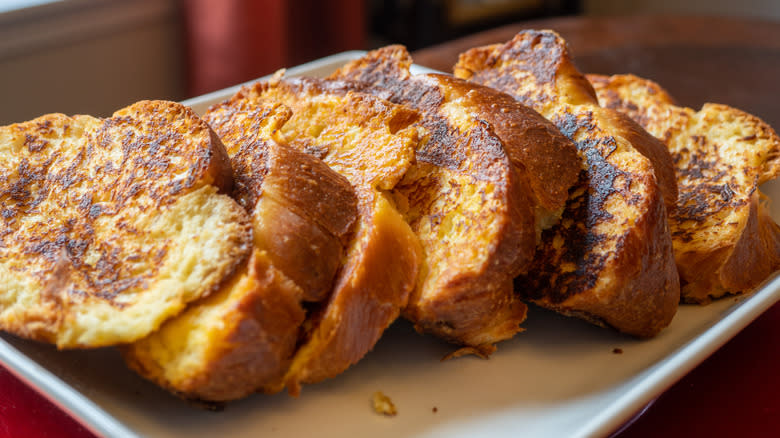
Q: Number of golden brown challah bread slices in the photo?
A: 6